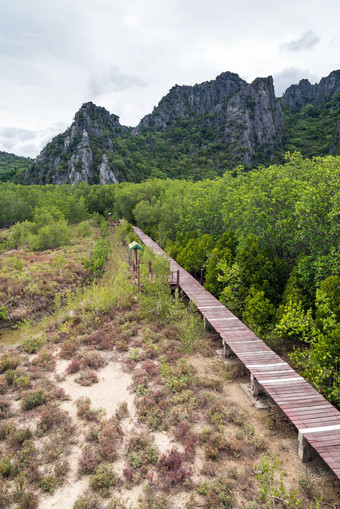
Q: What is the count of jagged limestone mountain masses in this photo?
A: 3